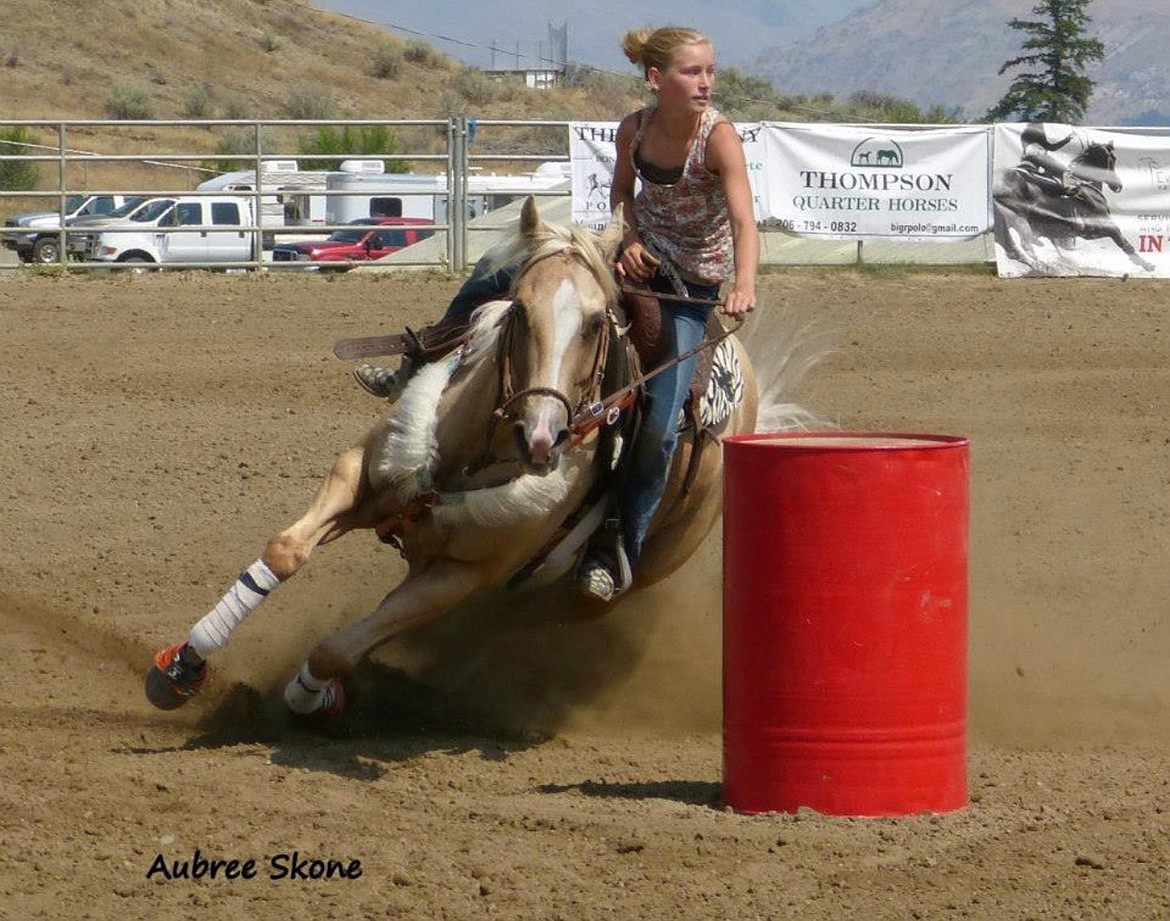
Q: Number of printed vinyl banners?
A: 3